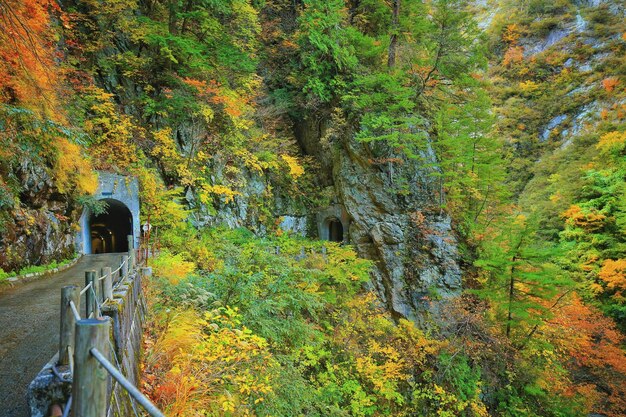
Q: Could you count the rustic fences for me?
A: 1